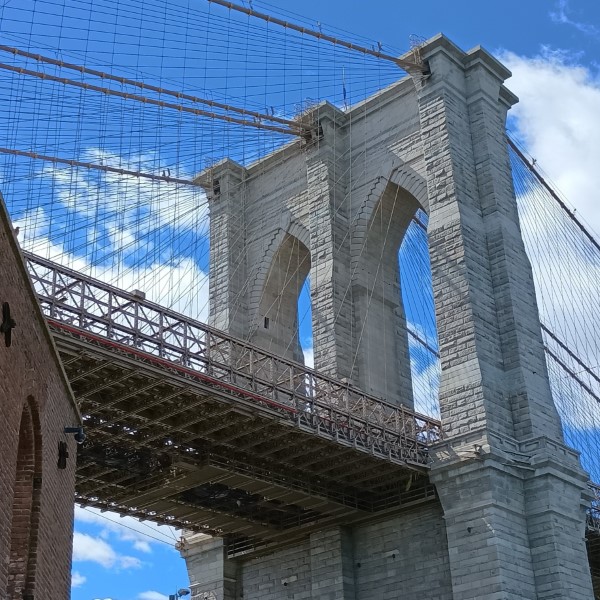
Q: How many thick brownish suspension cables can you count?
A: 4